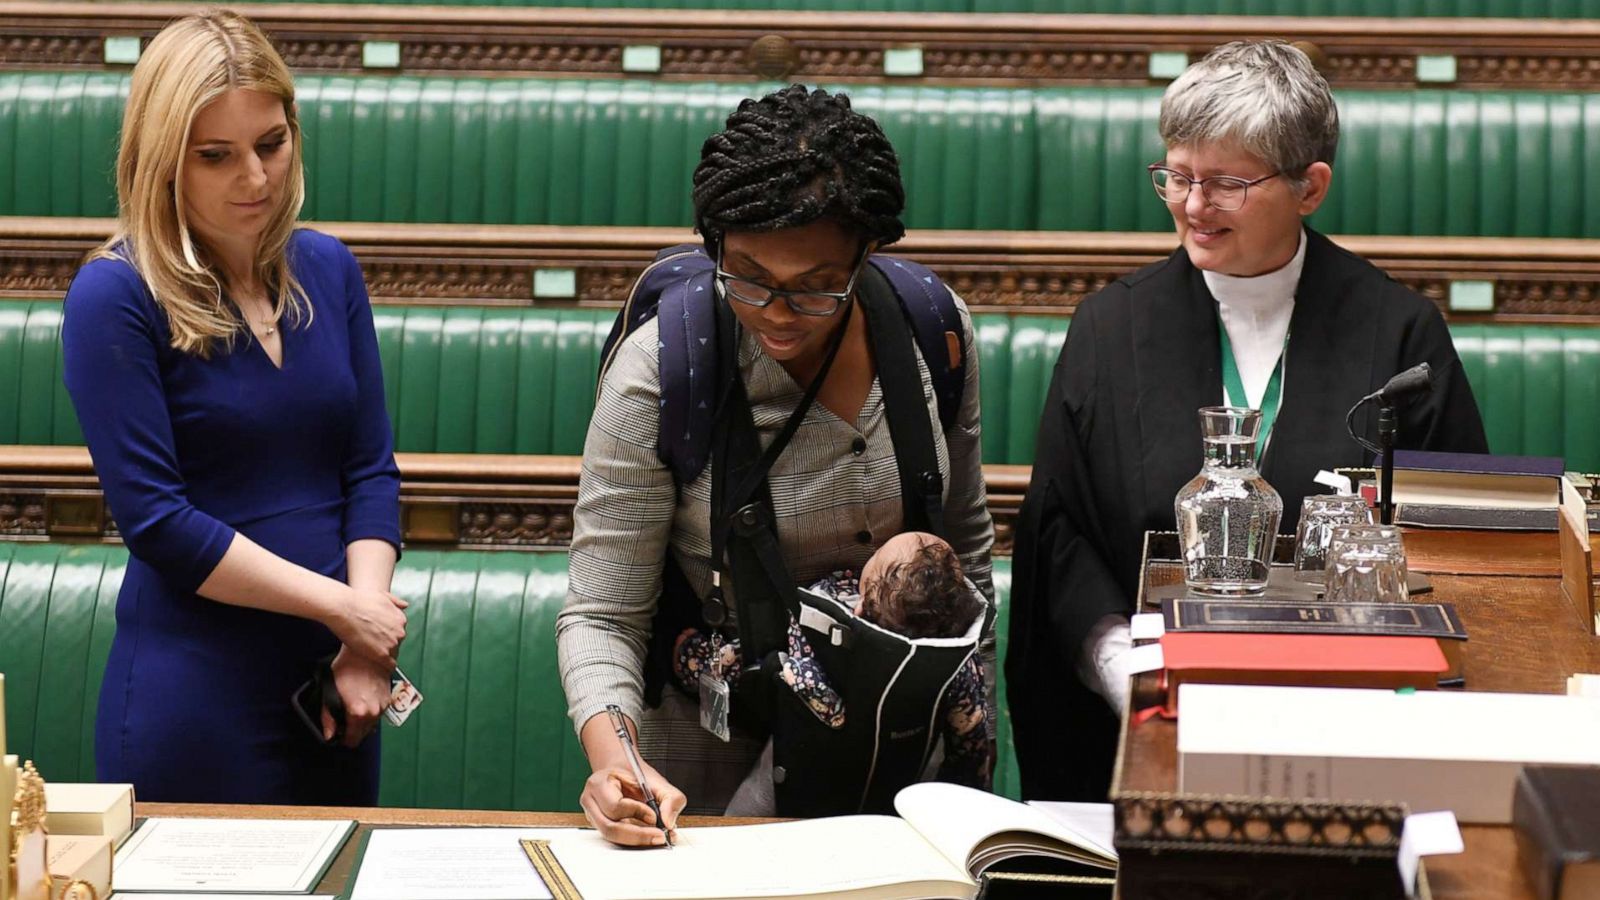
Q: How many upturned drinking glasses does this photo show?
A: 2